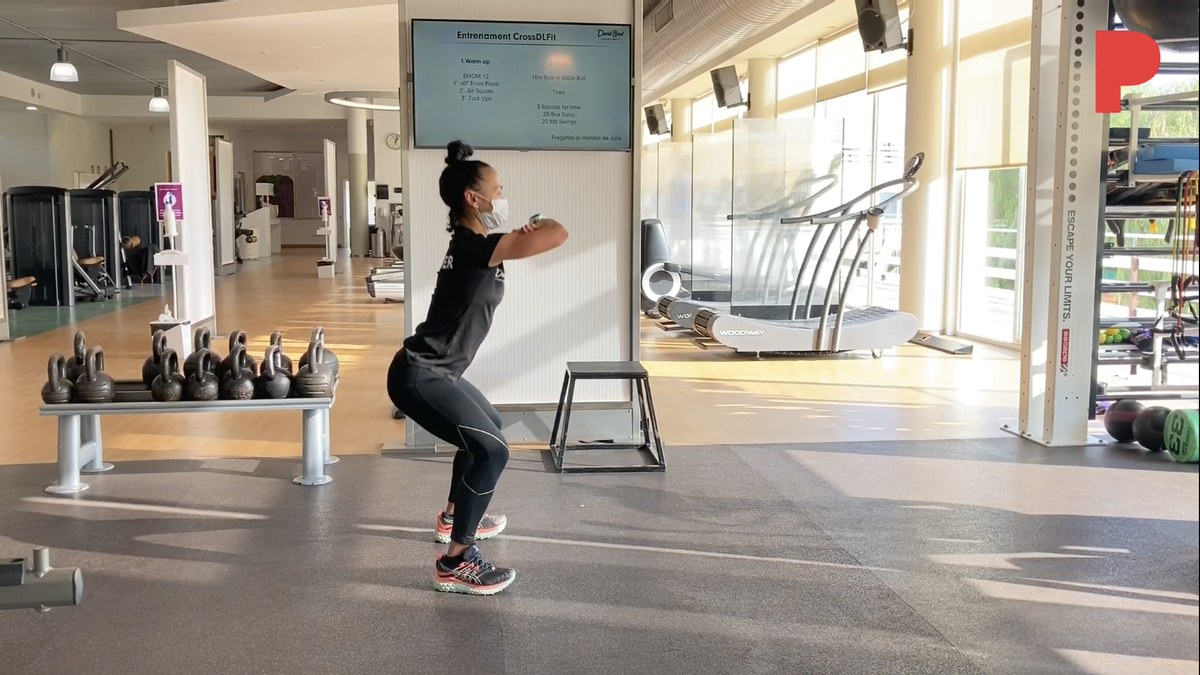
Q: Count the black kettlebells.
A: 13